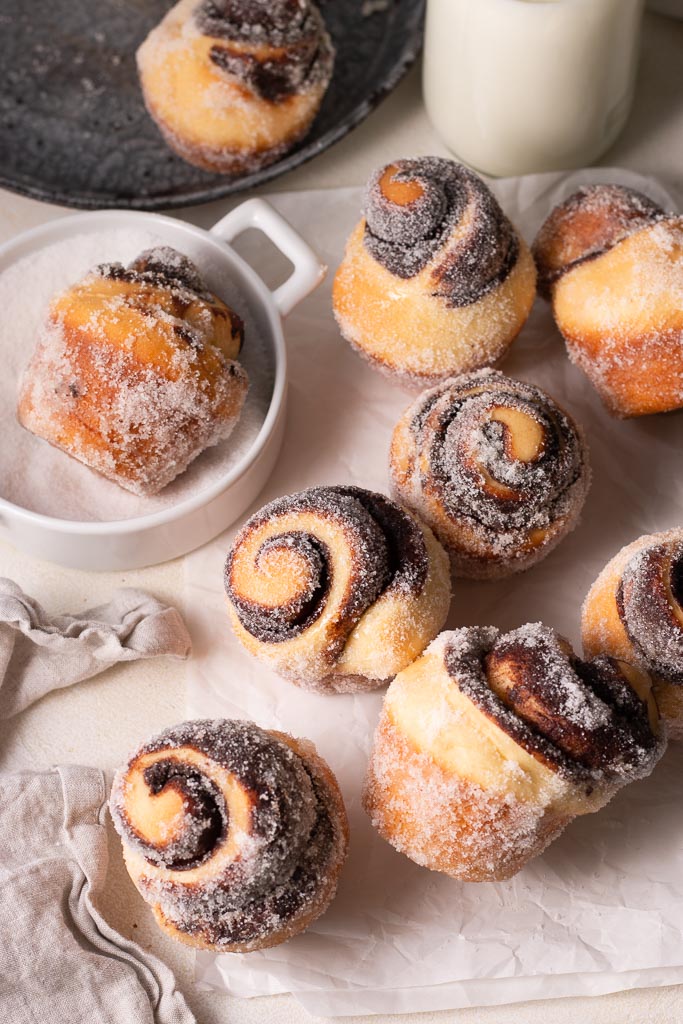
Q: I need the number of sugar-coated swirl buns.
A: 9